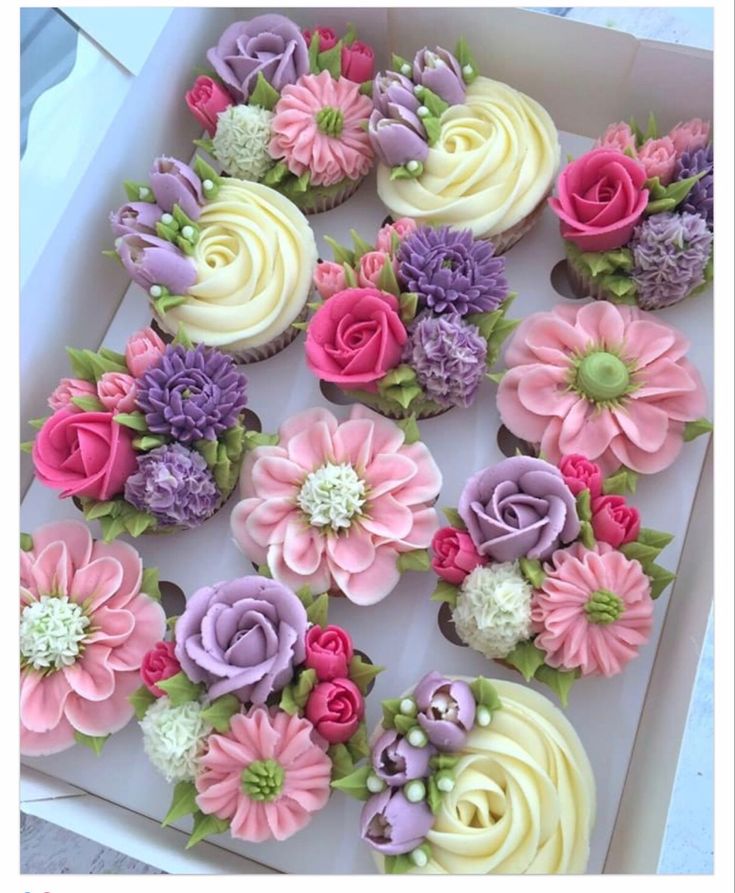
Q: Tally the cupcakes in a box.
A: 12